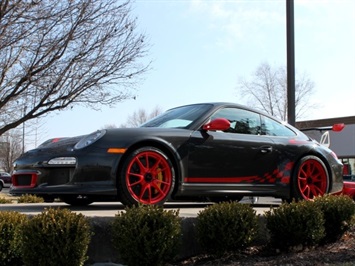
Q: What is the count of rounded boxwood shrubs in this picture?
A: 6